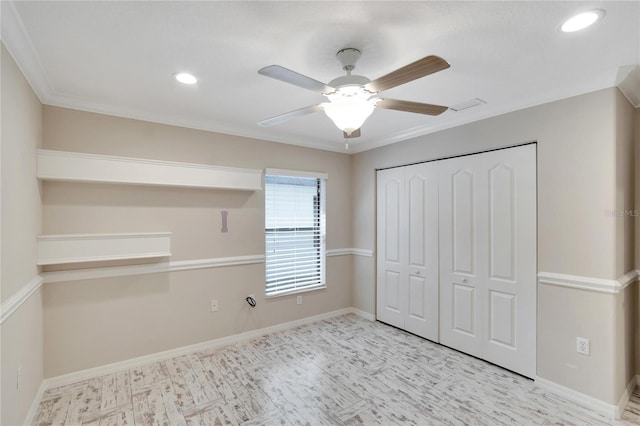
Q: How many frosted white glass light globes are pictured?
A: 1